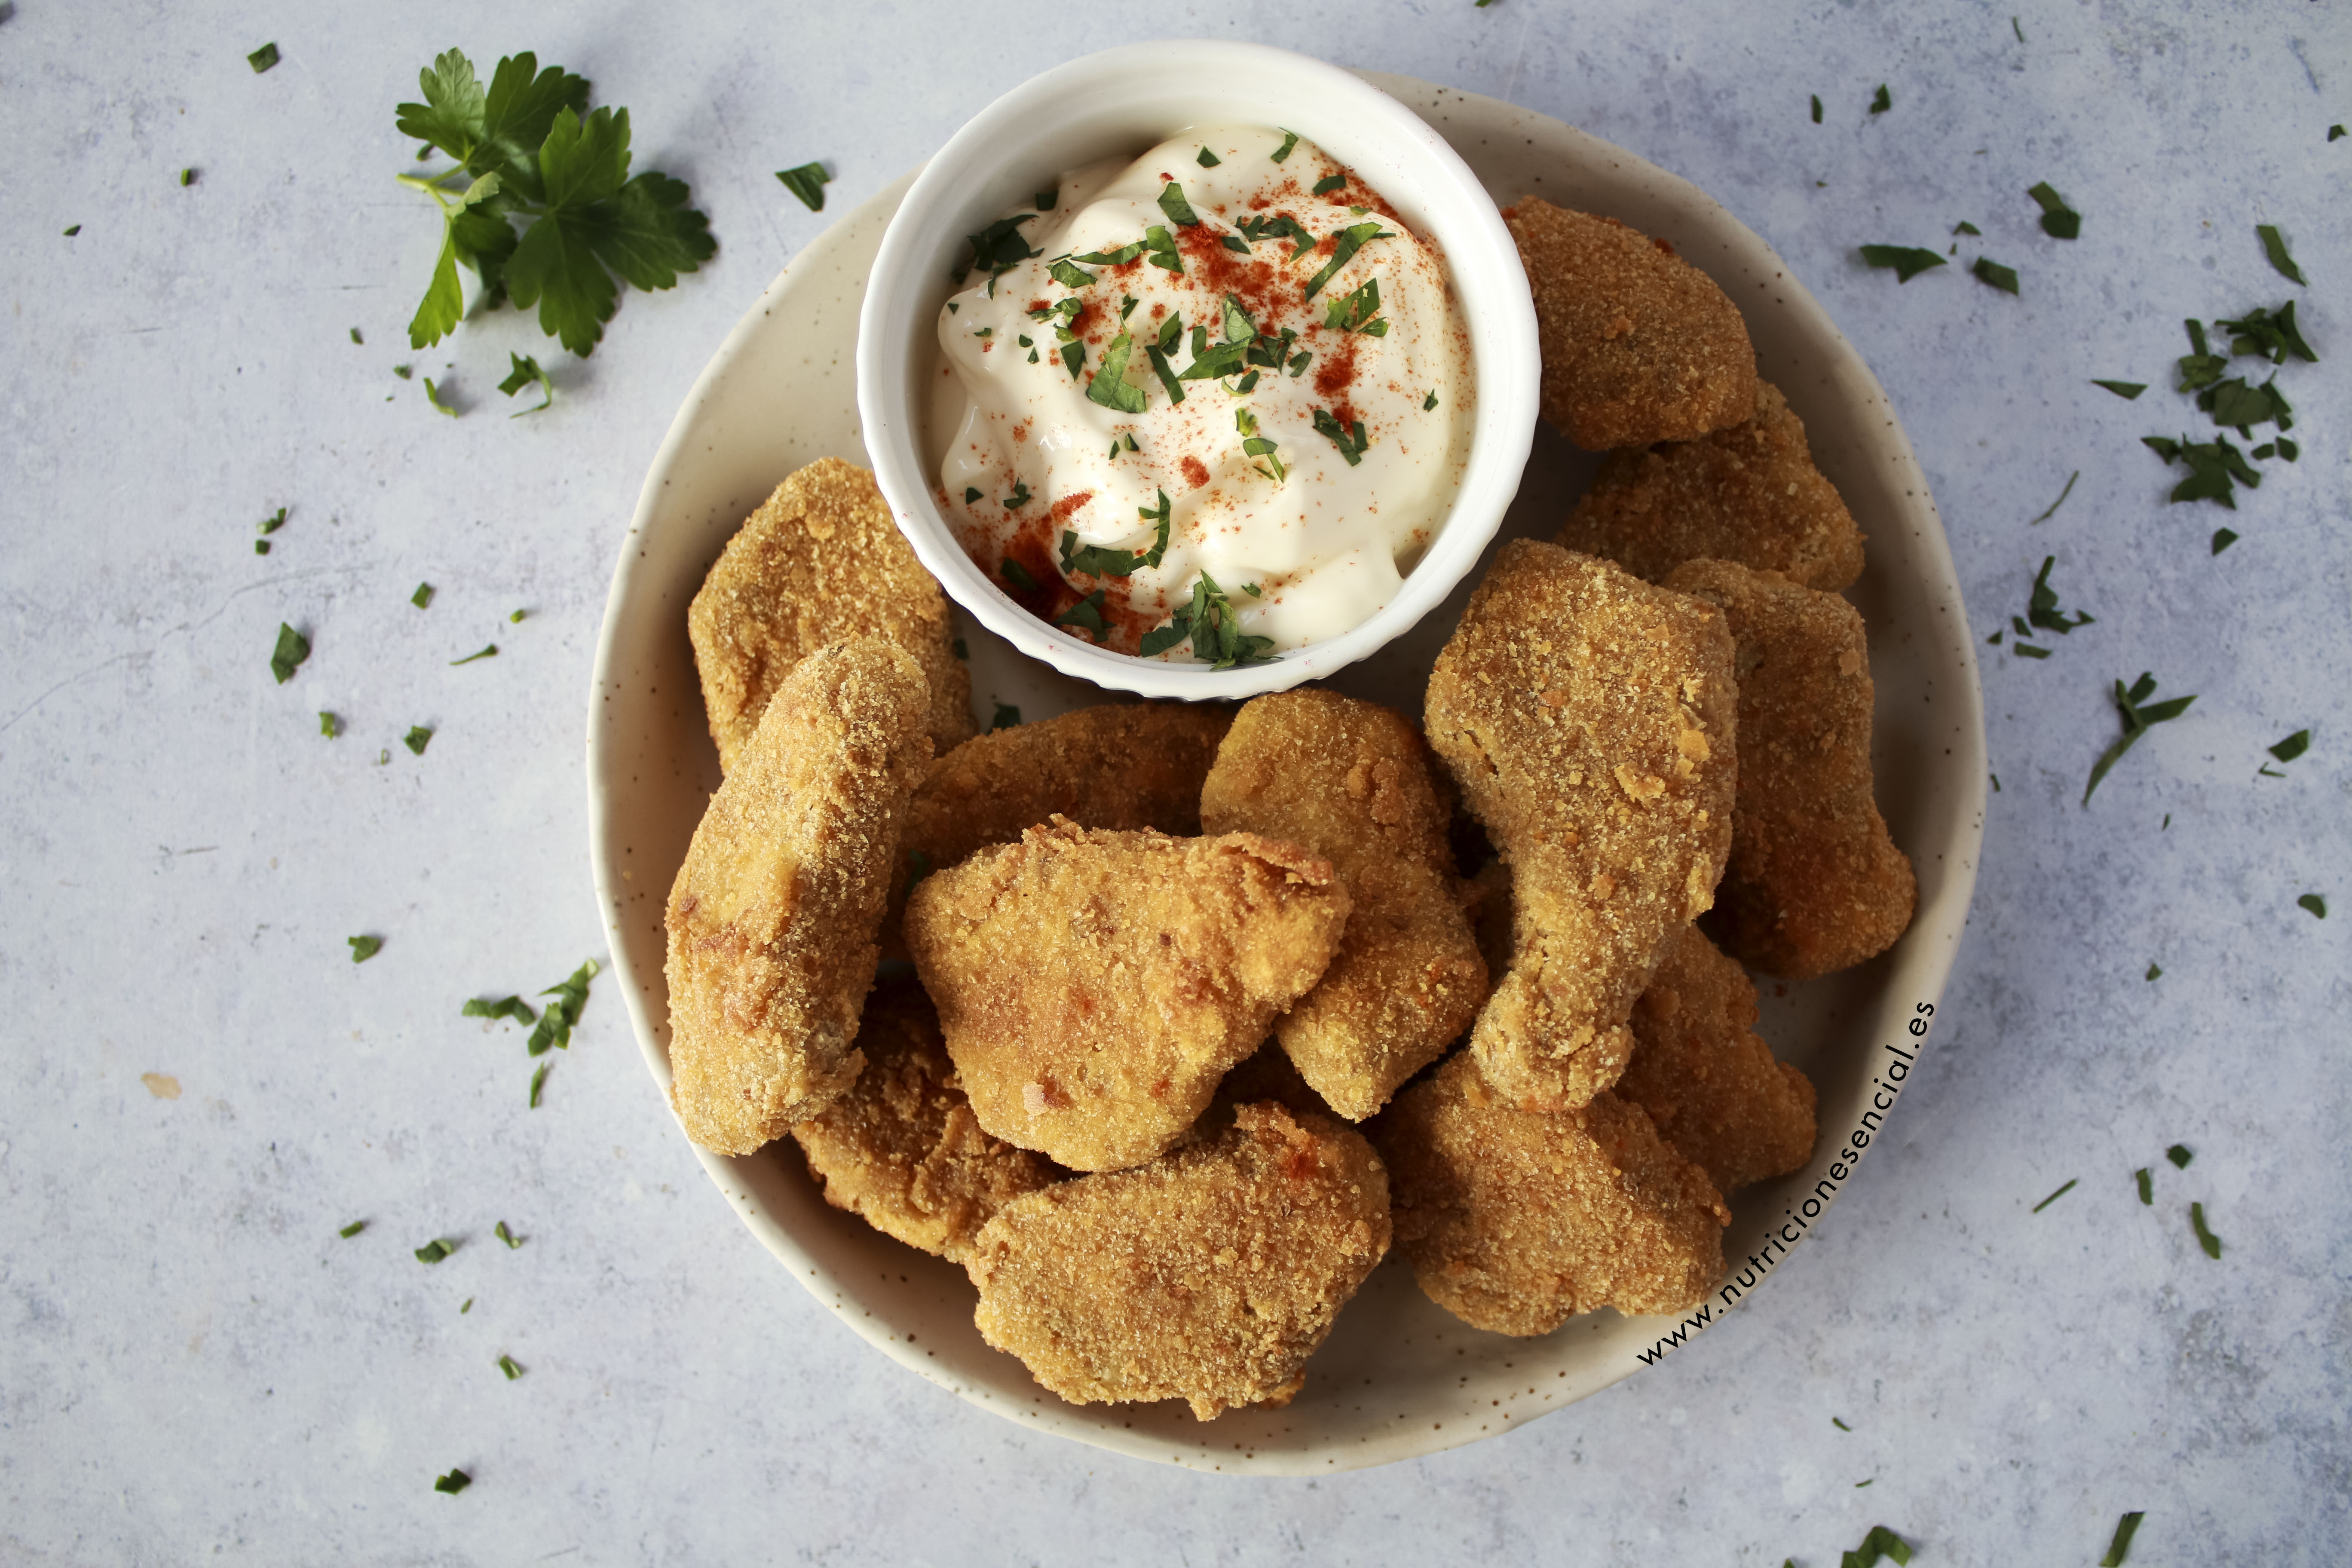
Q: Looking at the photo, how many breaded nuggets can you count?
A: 13